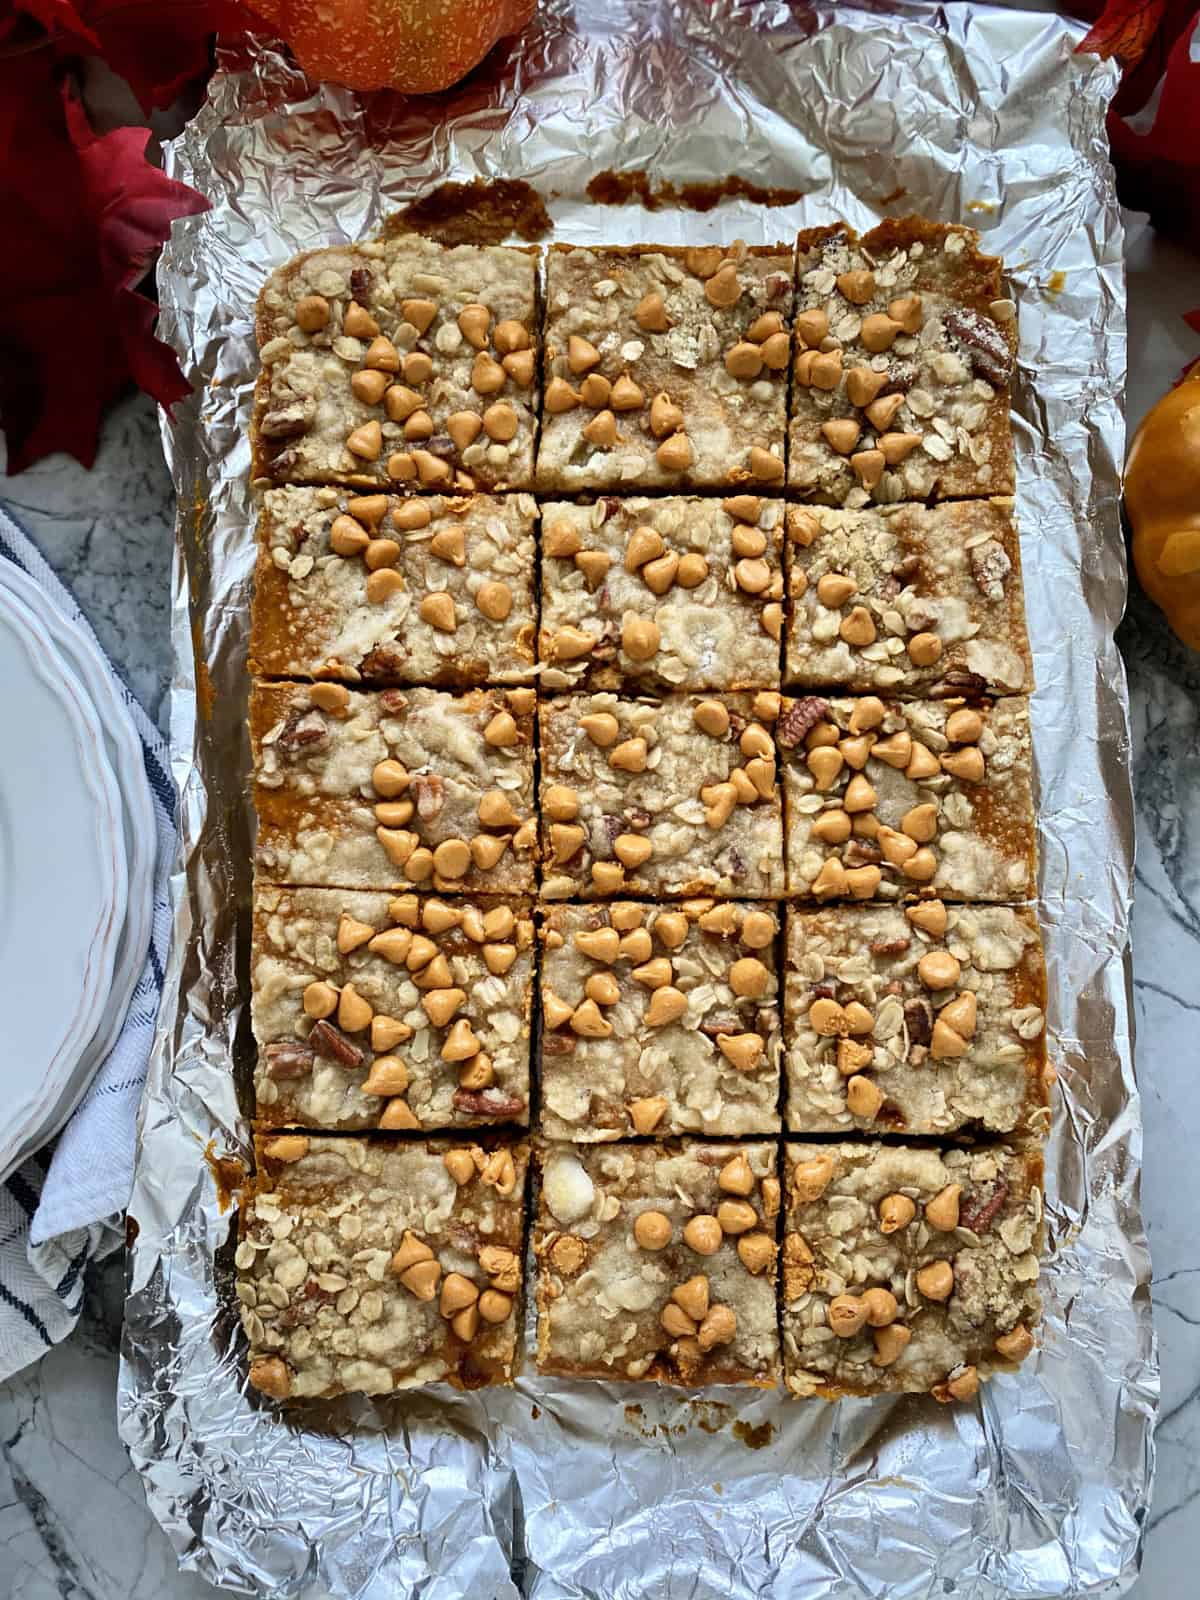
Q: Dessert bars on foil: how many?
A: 15